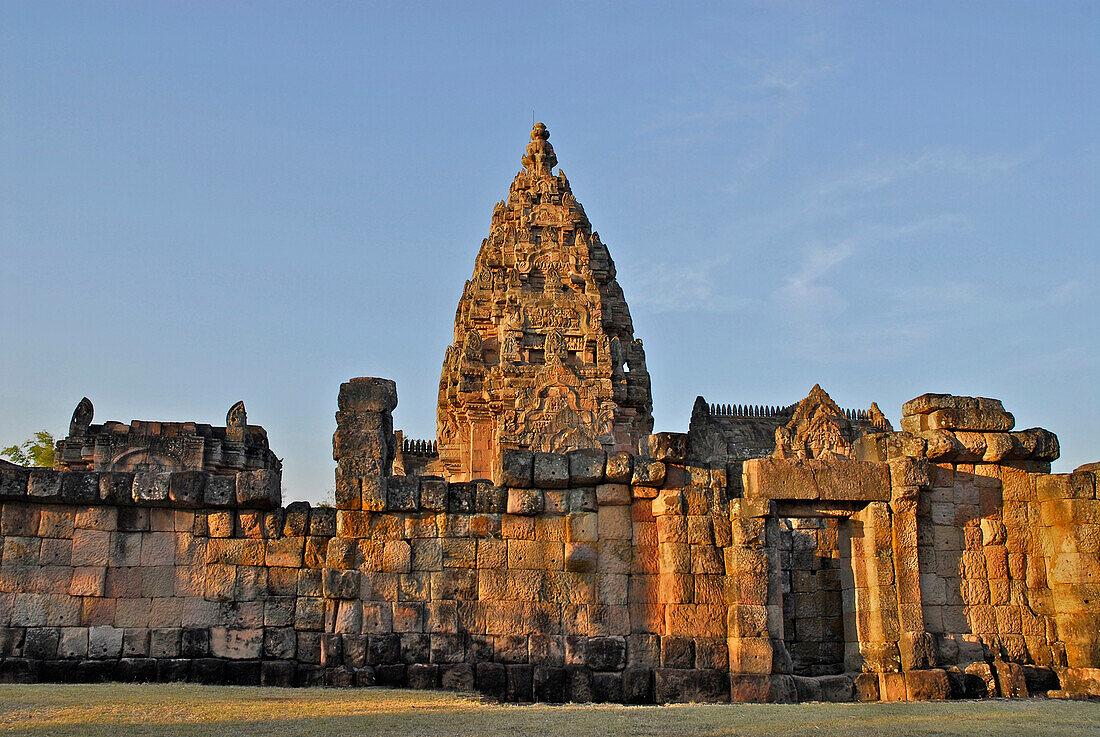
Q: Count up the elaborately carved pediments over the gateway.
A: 1